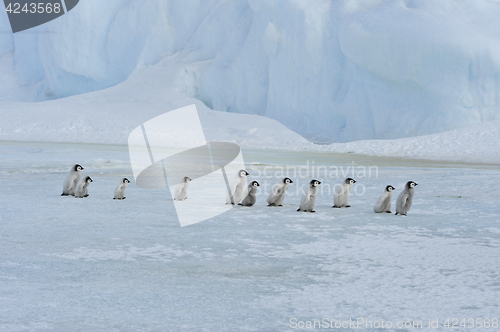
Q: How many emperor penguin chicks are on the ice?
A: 11